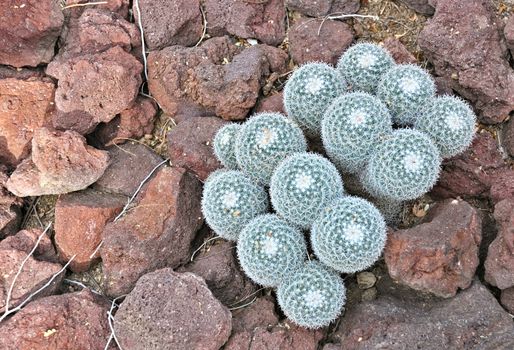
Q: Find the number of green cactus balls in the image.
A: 13